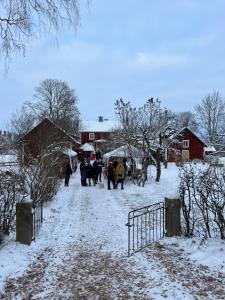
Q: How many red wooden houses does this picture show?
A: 3